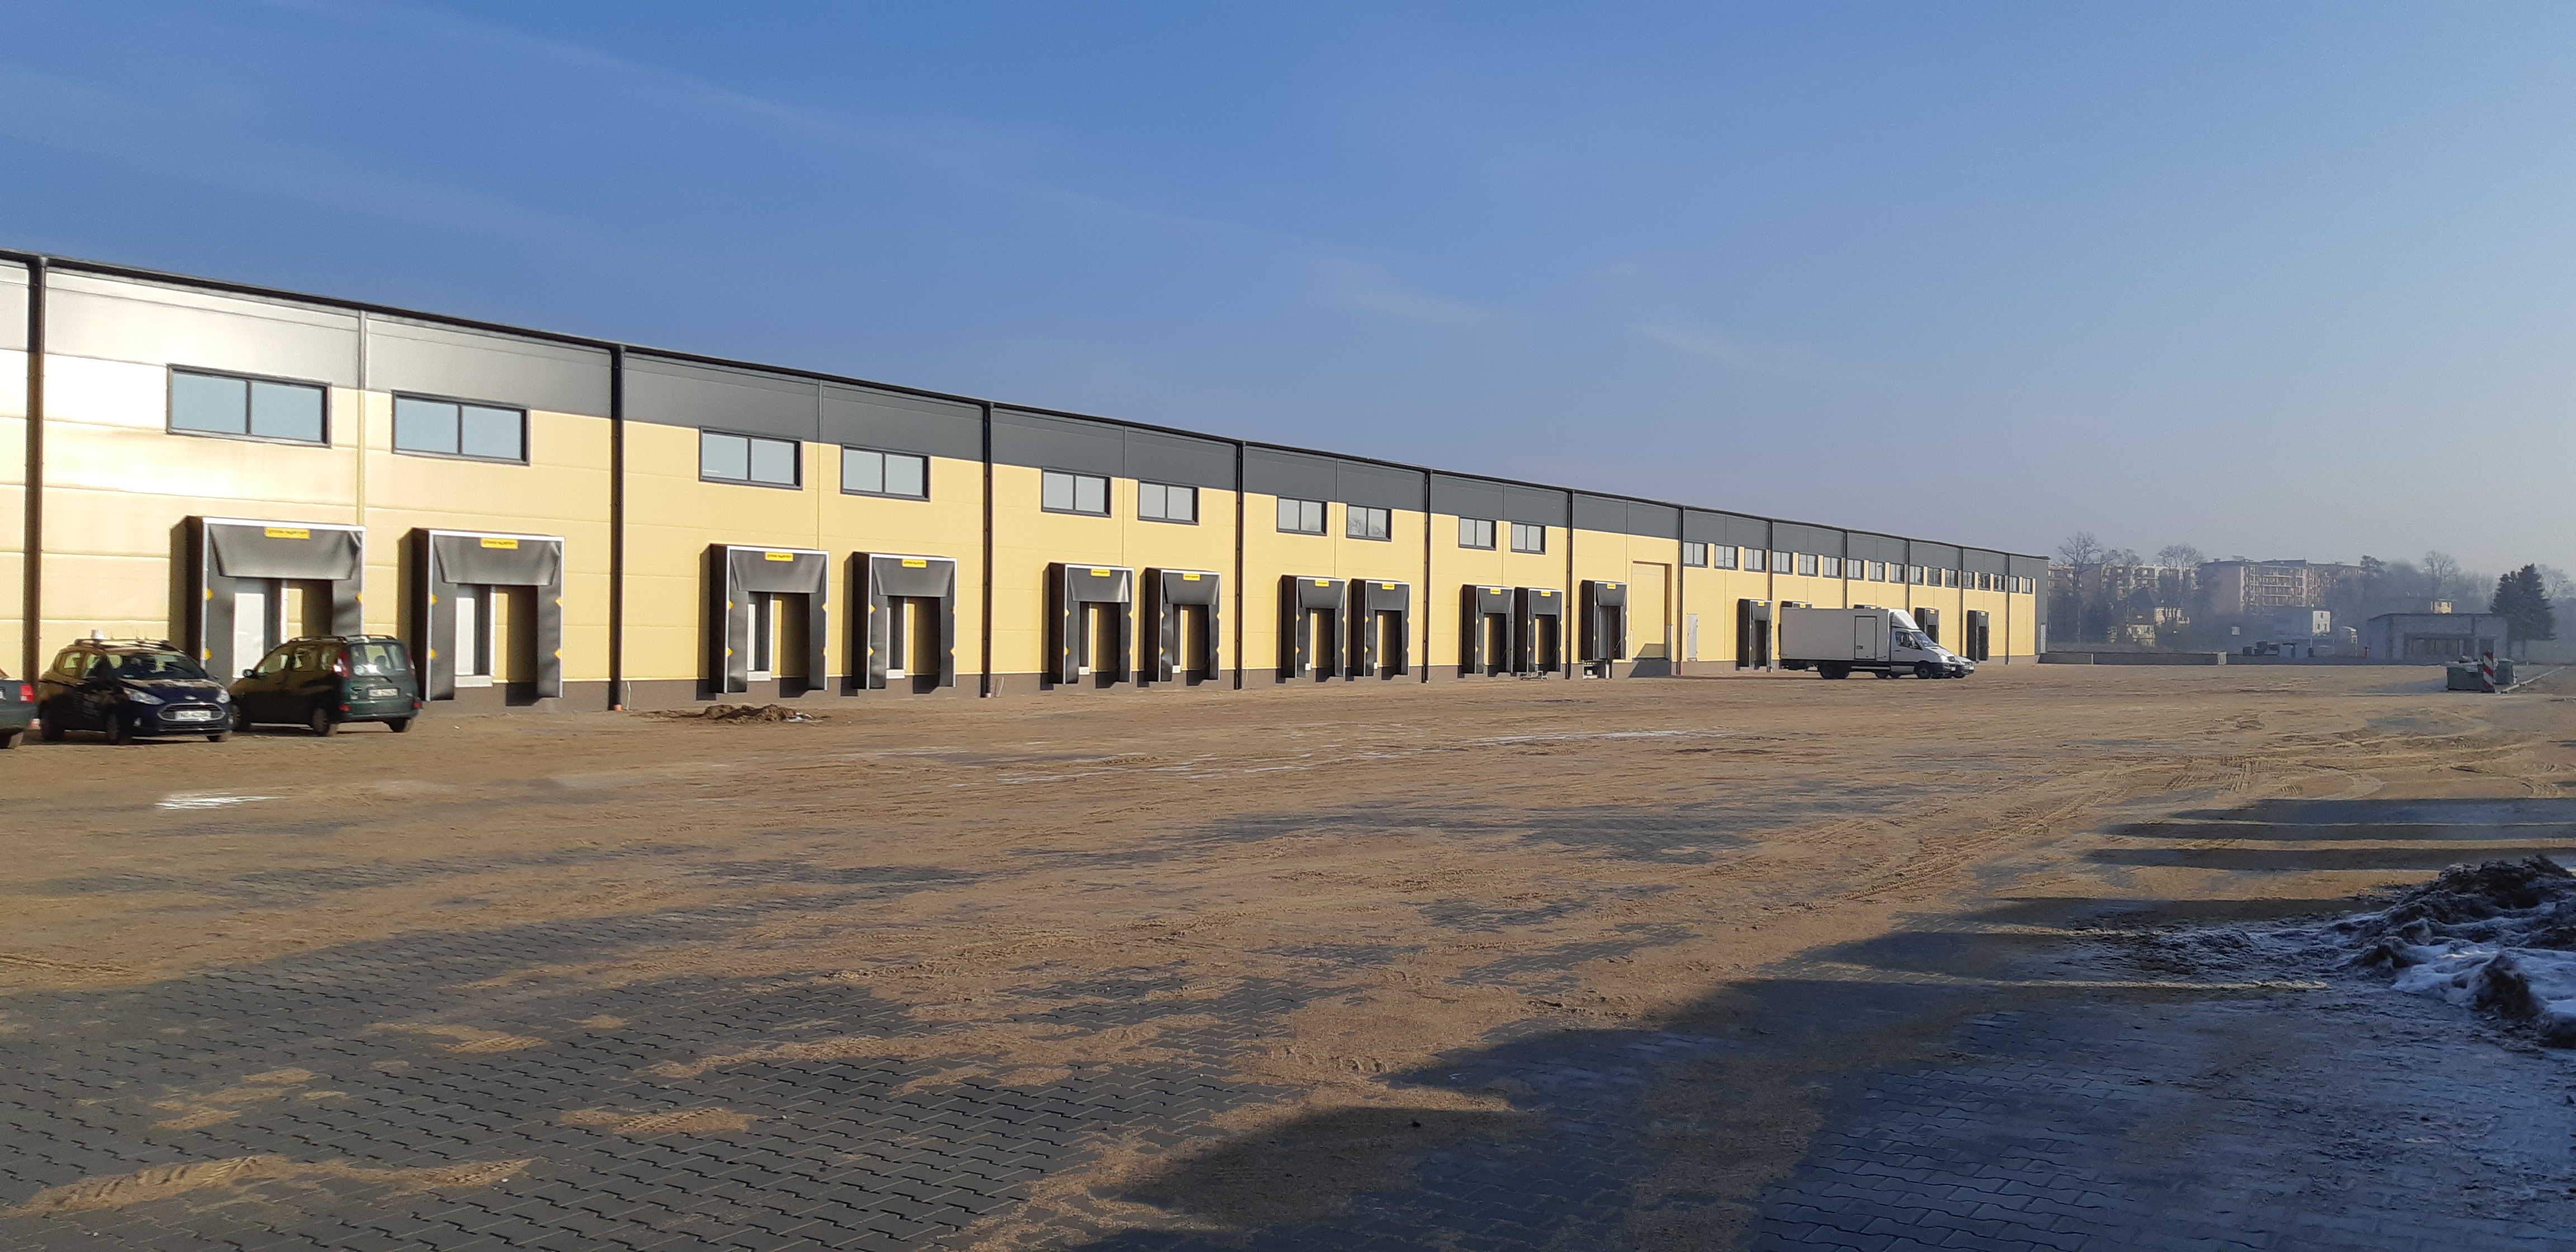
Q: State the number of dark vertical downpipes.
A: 12